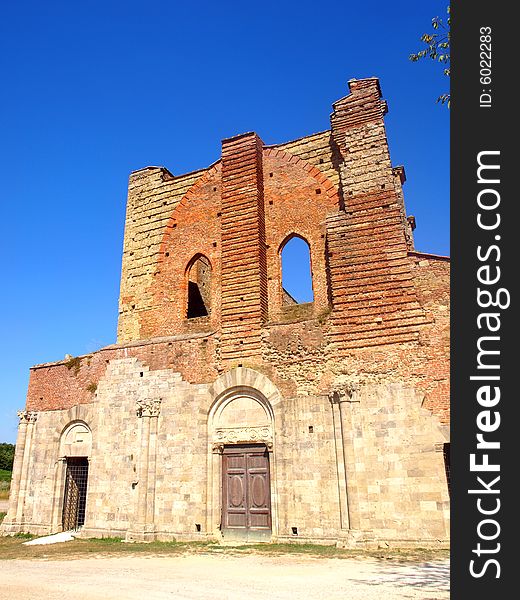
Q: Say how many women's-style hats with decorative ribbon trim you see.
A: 0